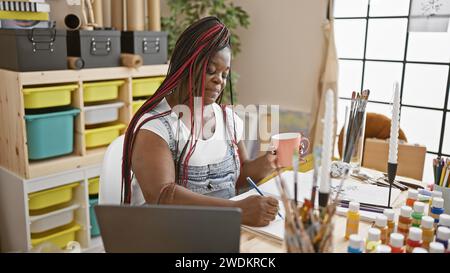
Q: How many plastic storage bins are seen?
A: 12